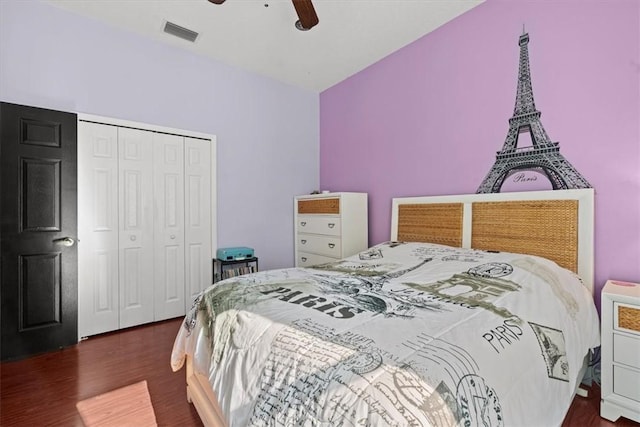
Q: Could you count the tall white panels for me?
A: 4